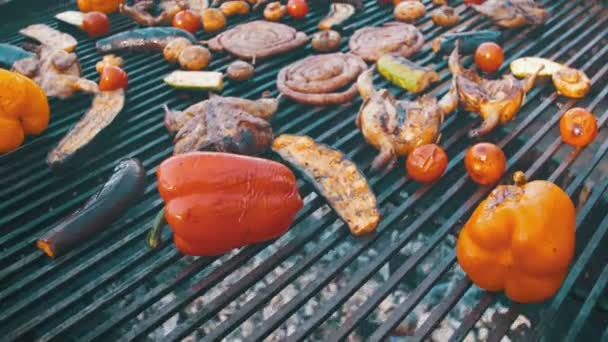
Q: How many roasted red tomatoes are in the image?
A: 8